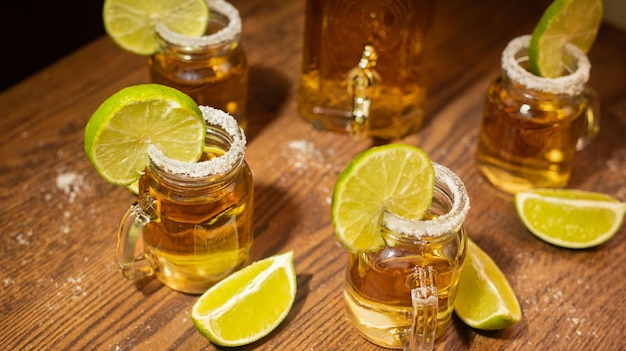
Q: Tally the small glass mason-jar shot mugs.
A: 4